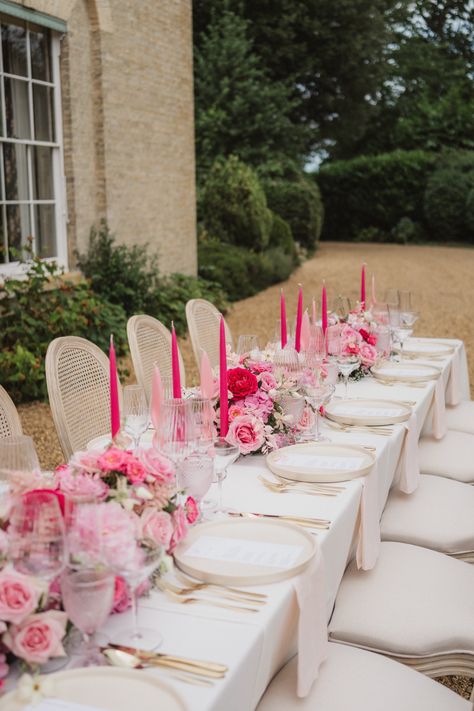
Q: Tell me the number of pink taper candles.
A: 12